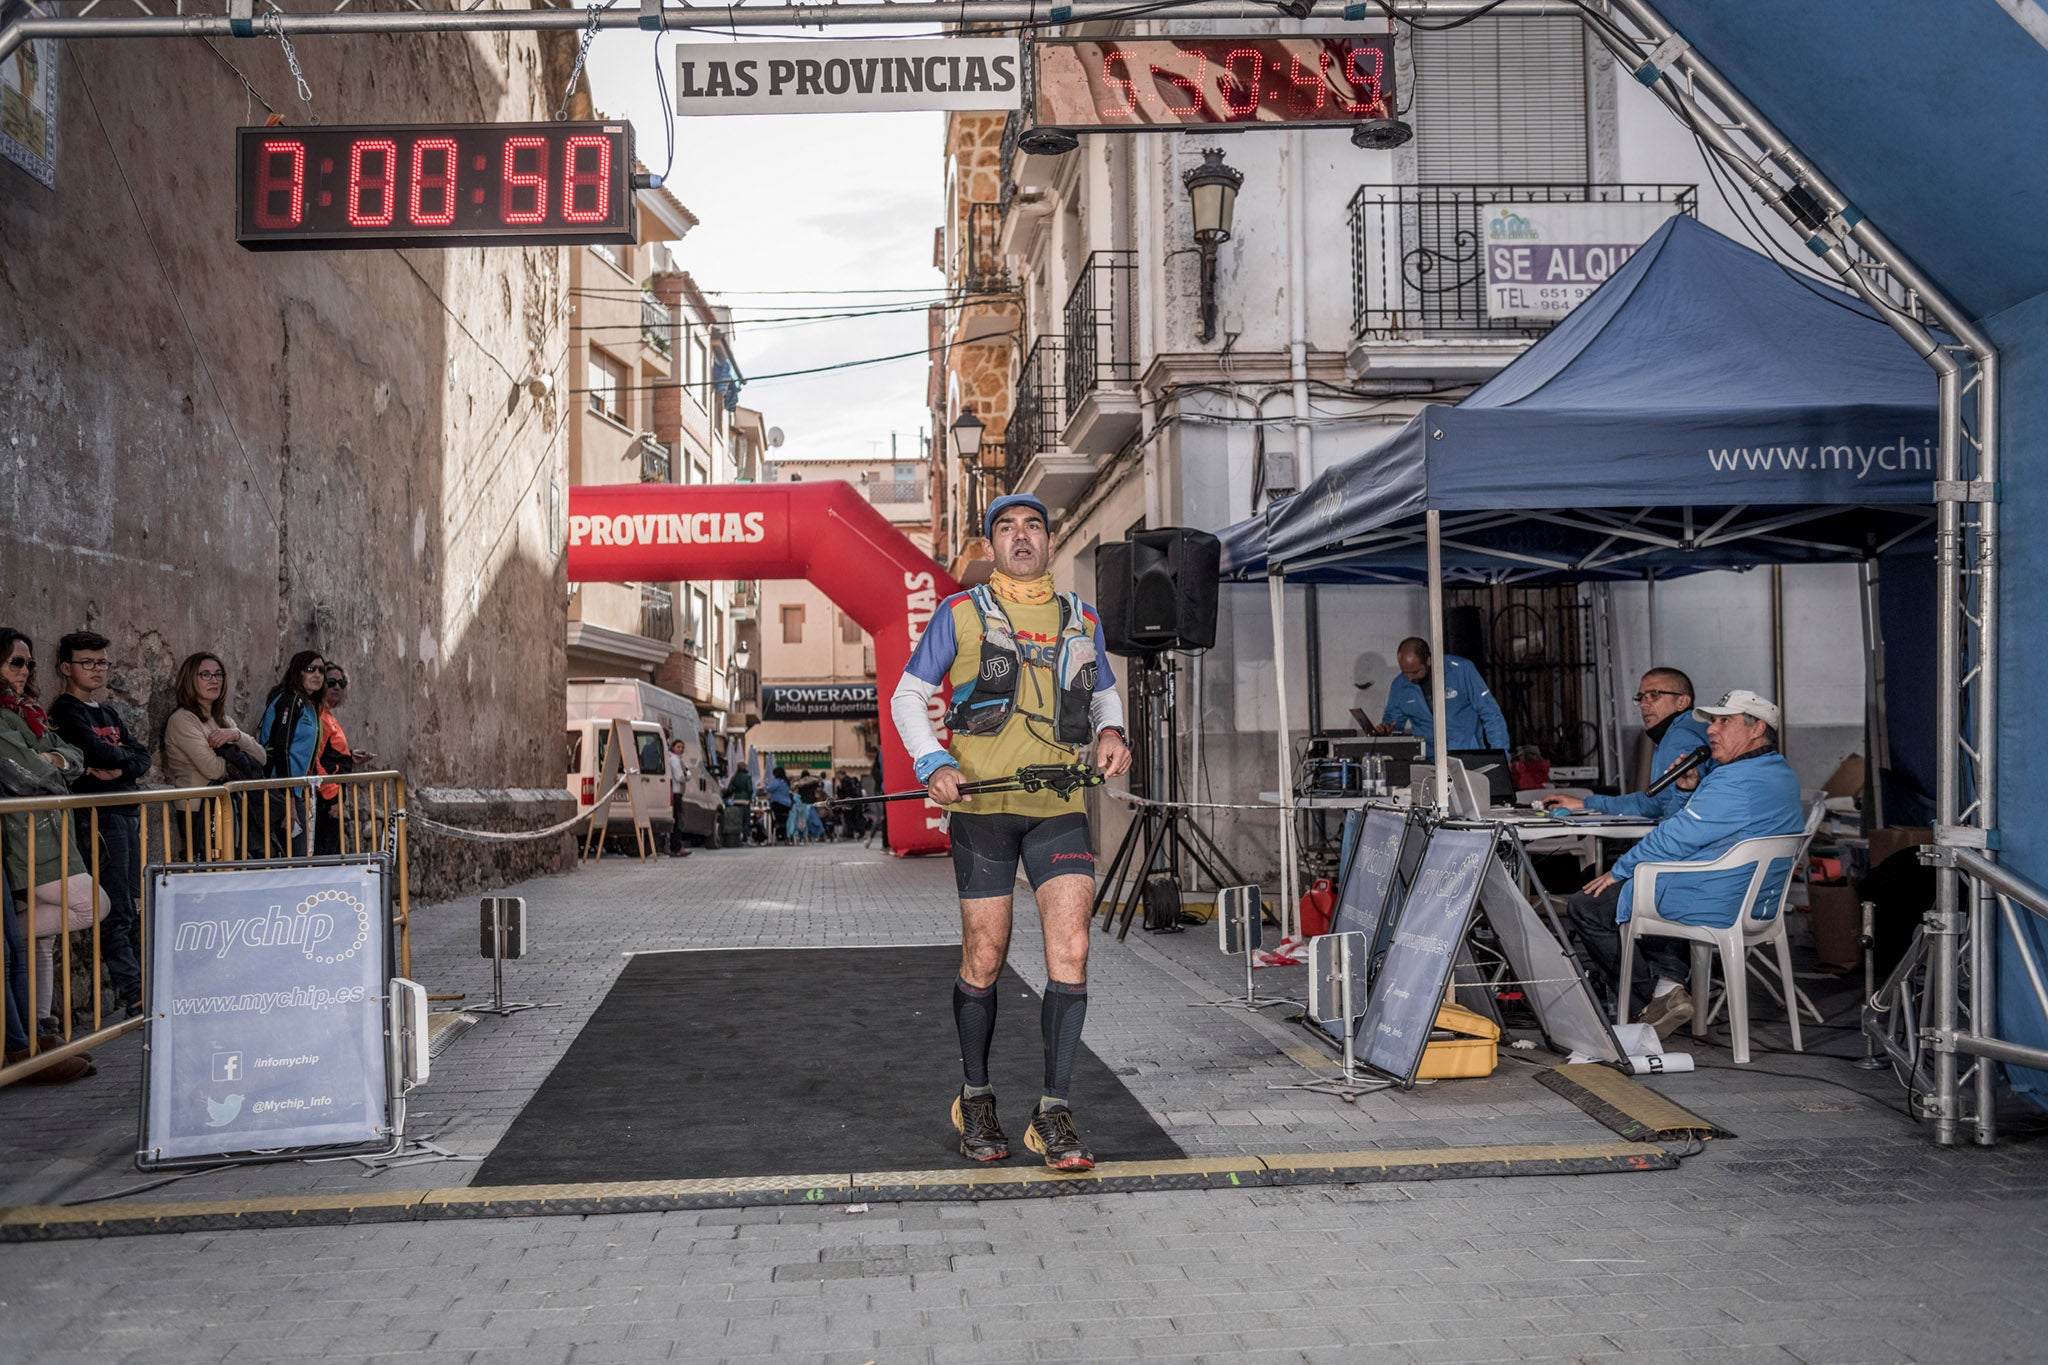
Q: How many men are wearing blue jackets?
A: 3